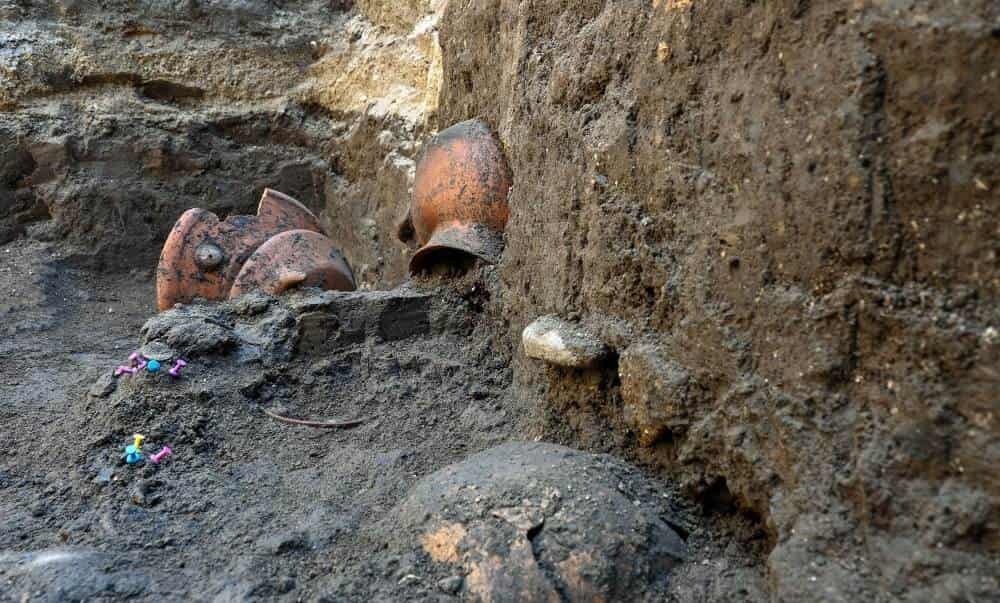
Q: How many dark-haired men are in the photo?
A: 0